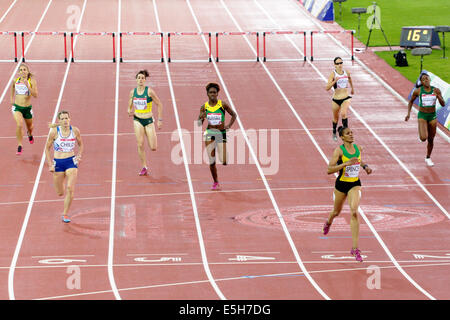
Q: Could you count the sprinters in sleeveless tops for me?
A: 7